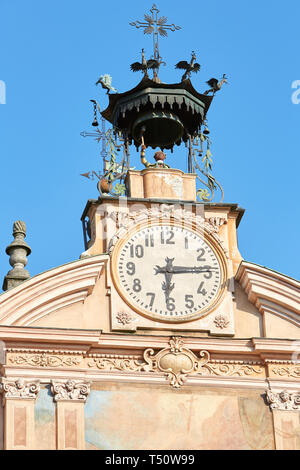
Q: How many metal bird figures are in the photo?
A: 4